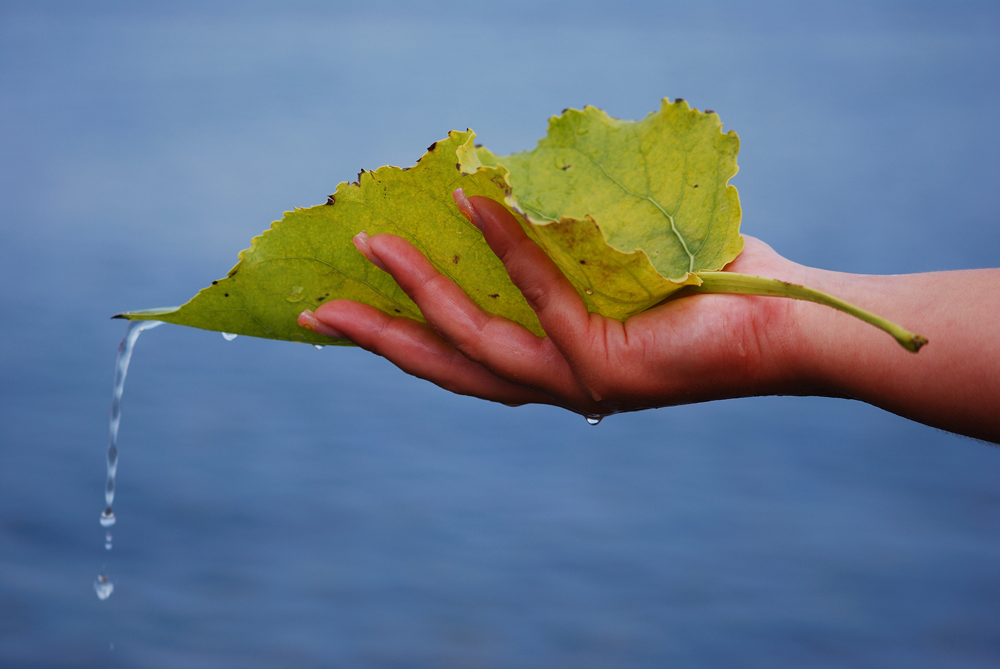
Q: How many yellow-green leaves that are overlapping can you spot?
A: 2